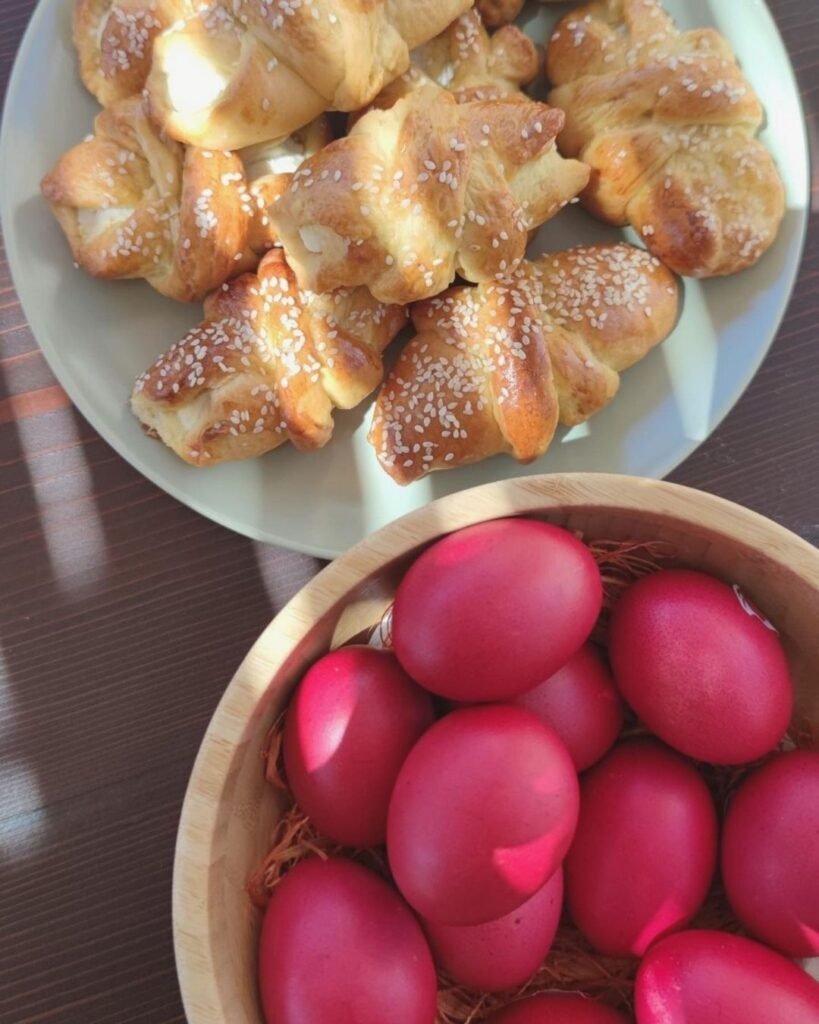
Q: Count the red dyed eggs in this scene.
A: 11